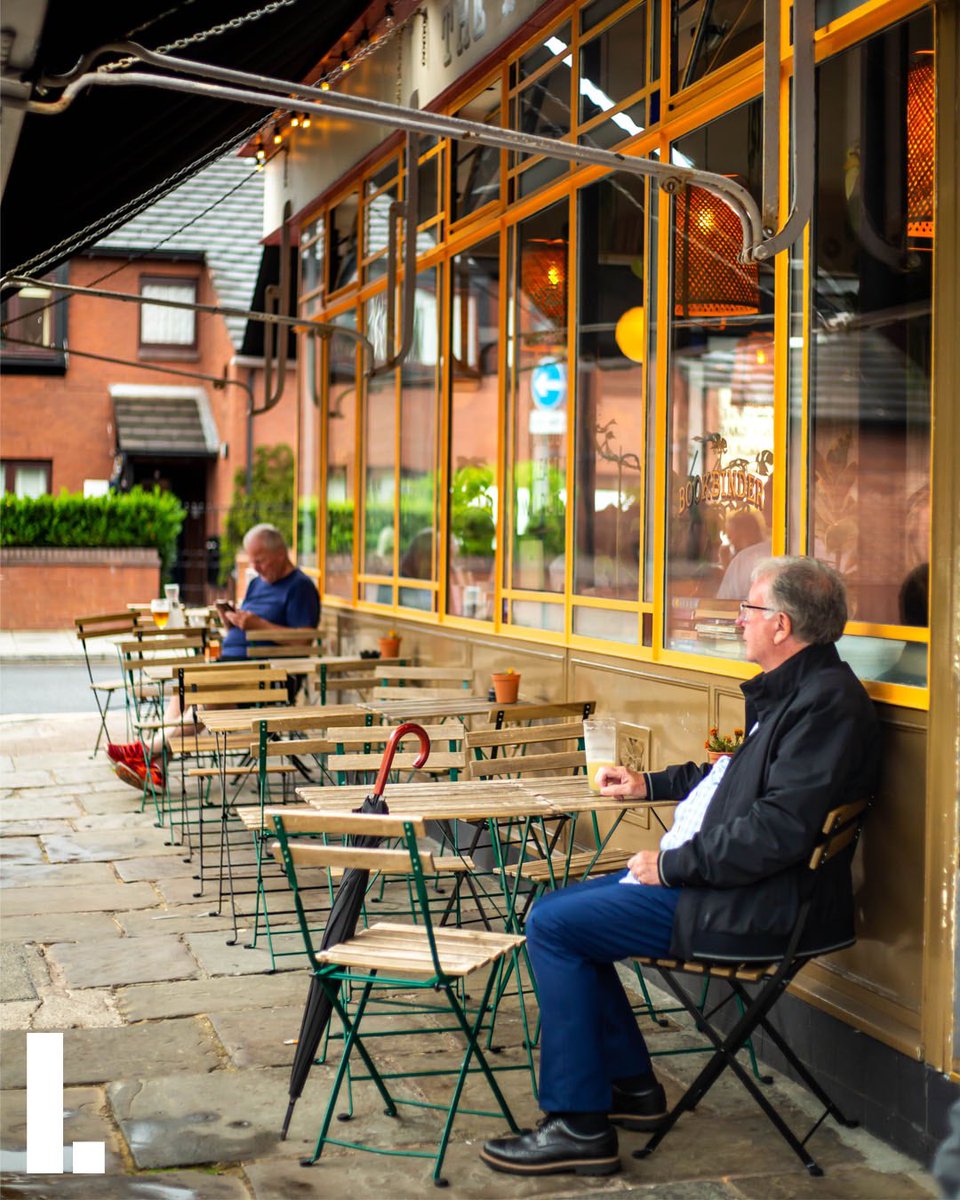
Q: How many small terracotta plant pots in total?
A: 3